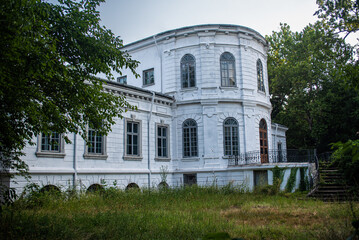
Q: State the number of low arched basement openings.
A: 4